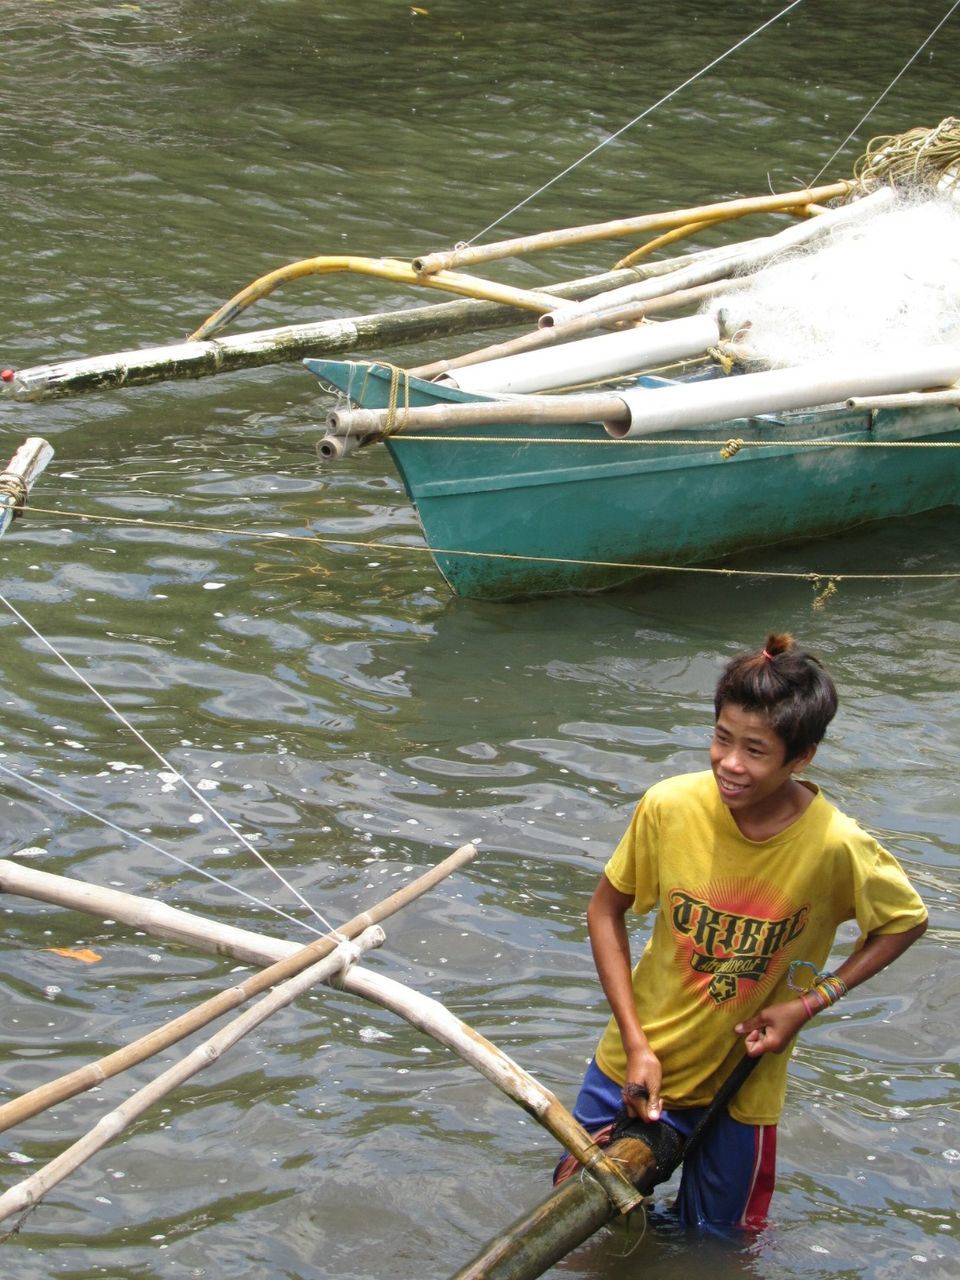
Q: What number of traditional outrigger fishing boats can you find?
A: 2